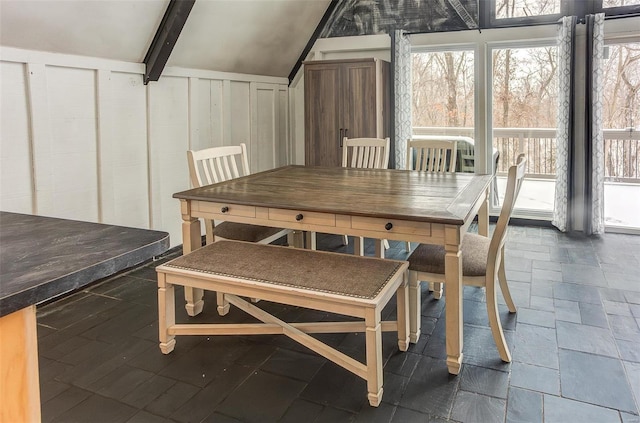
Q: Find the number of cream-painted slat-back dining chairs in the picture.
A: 4